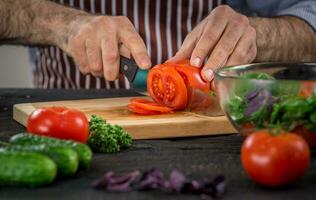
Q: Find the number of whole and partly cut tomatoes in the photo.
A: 3